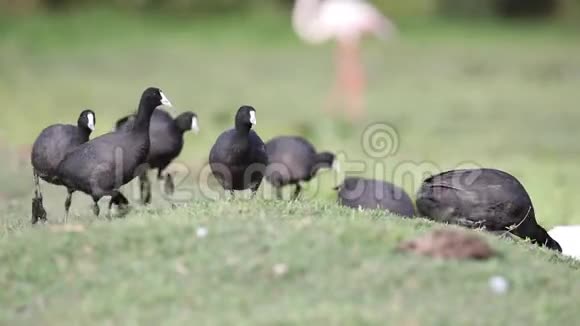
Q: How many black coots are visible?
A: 7